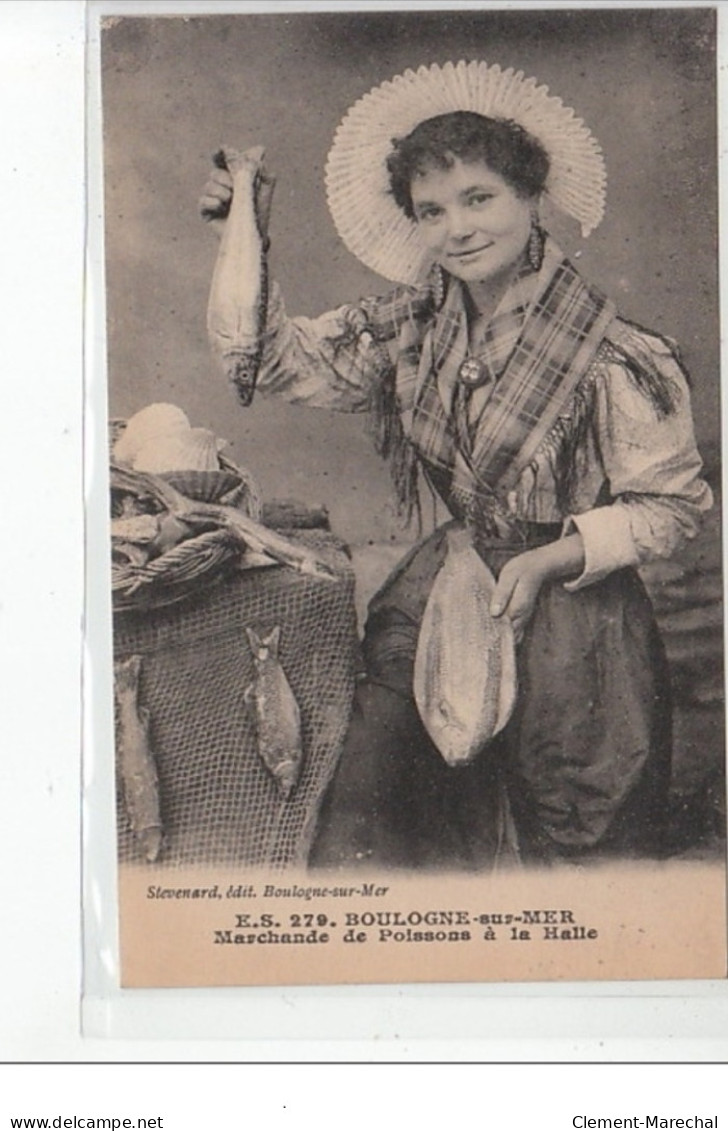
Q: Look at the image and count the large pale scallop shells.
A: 2